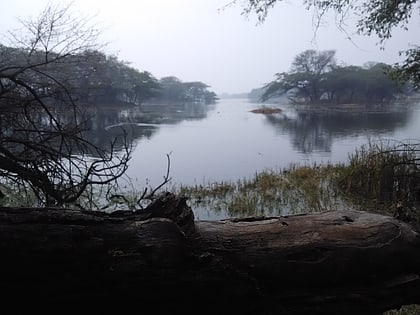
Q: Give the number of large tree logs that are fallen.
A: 1